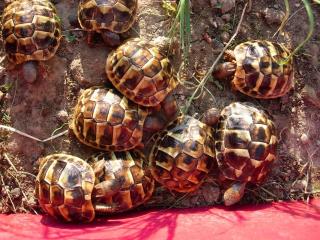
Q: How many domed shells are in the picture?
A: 9